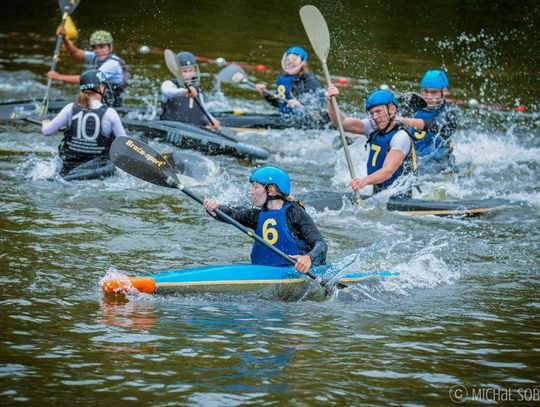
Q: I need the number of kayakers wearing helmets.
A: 7